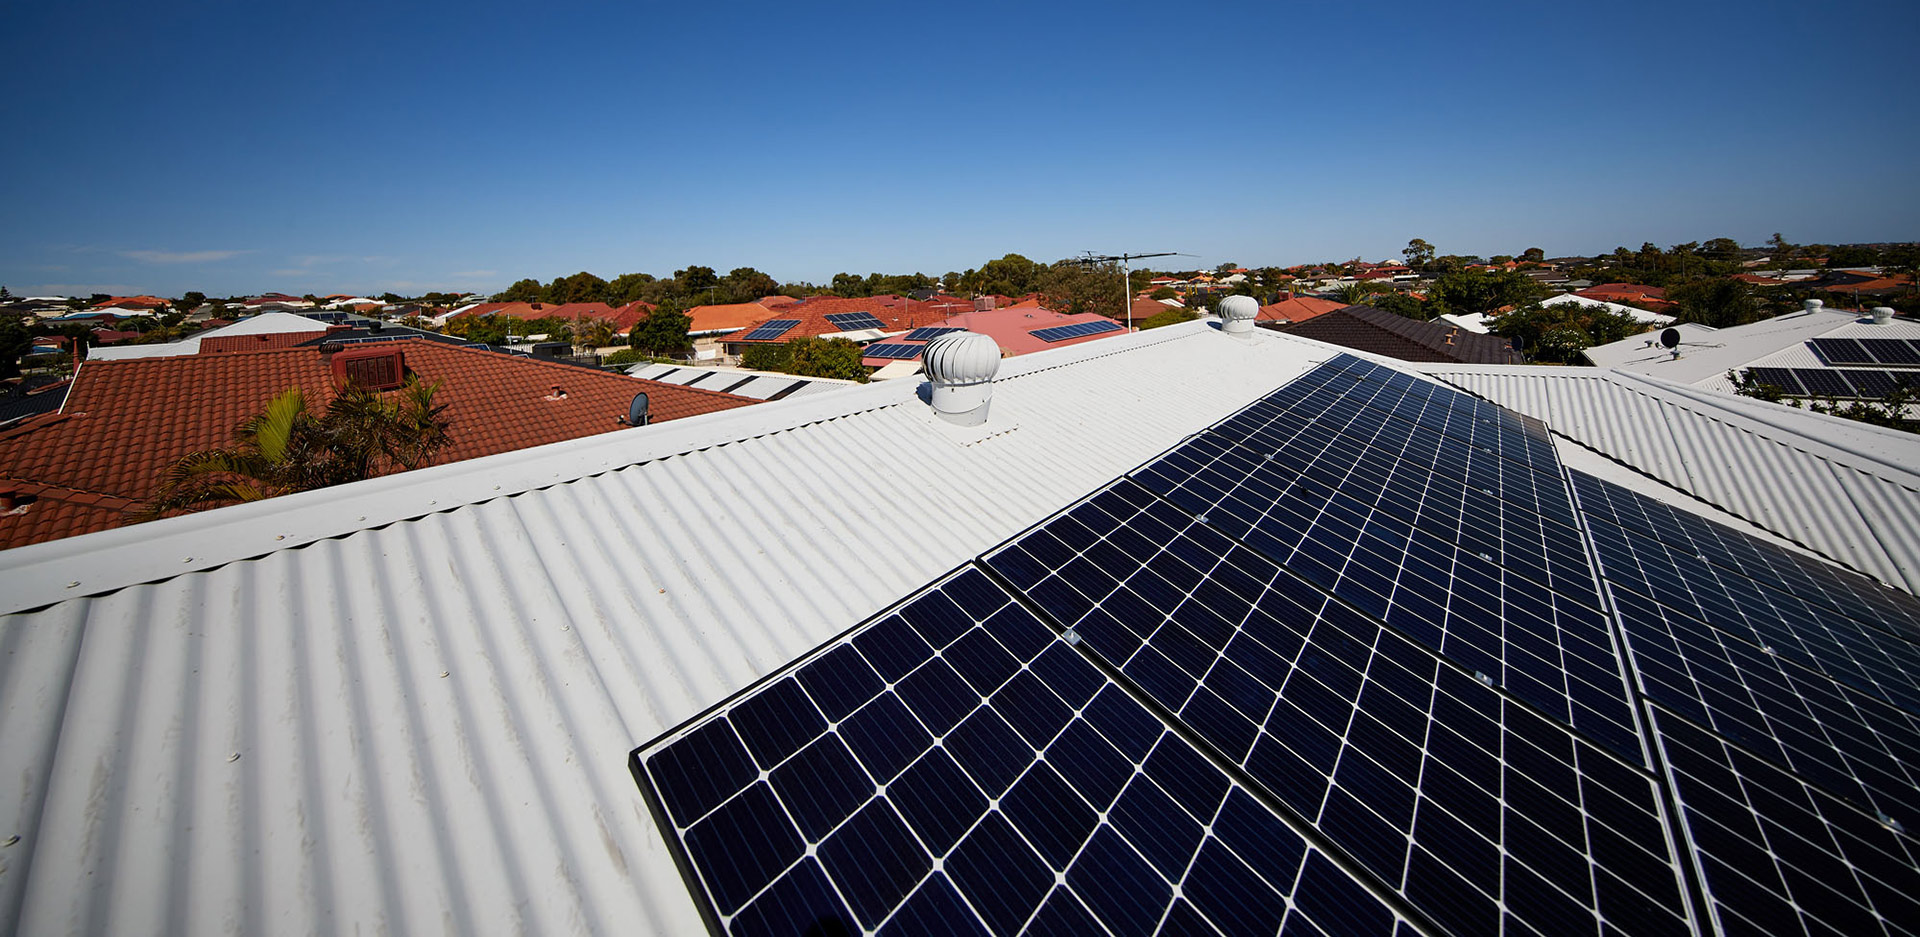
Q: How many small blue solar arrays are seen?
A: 5